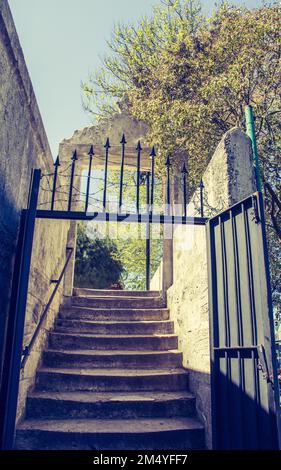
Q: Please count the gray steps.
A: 9